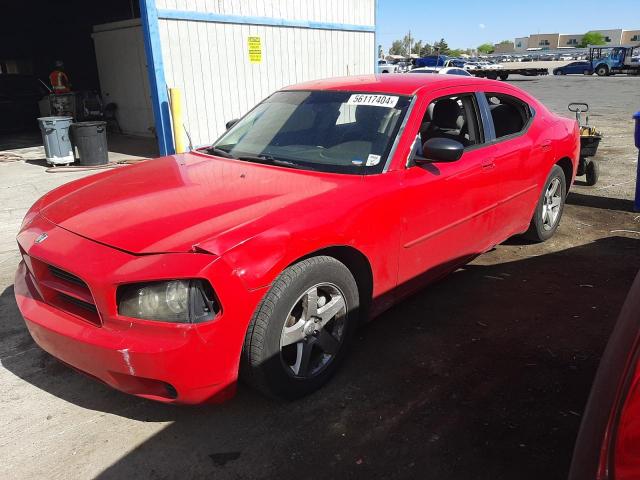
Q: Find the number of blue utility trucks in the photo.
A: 1